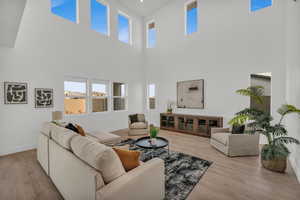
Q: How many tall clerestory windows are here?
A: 6